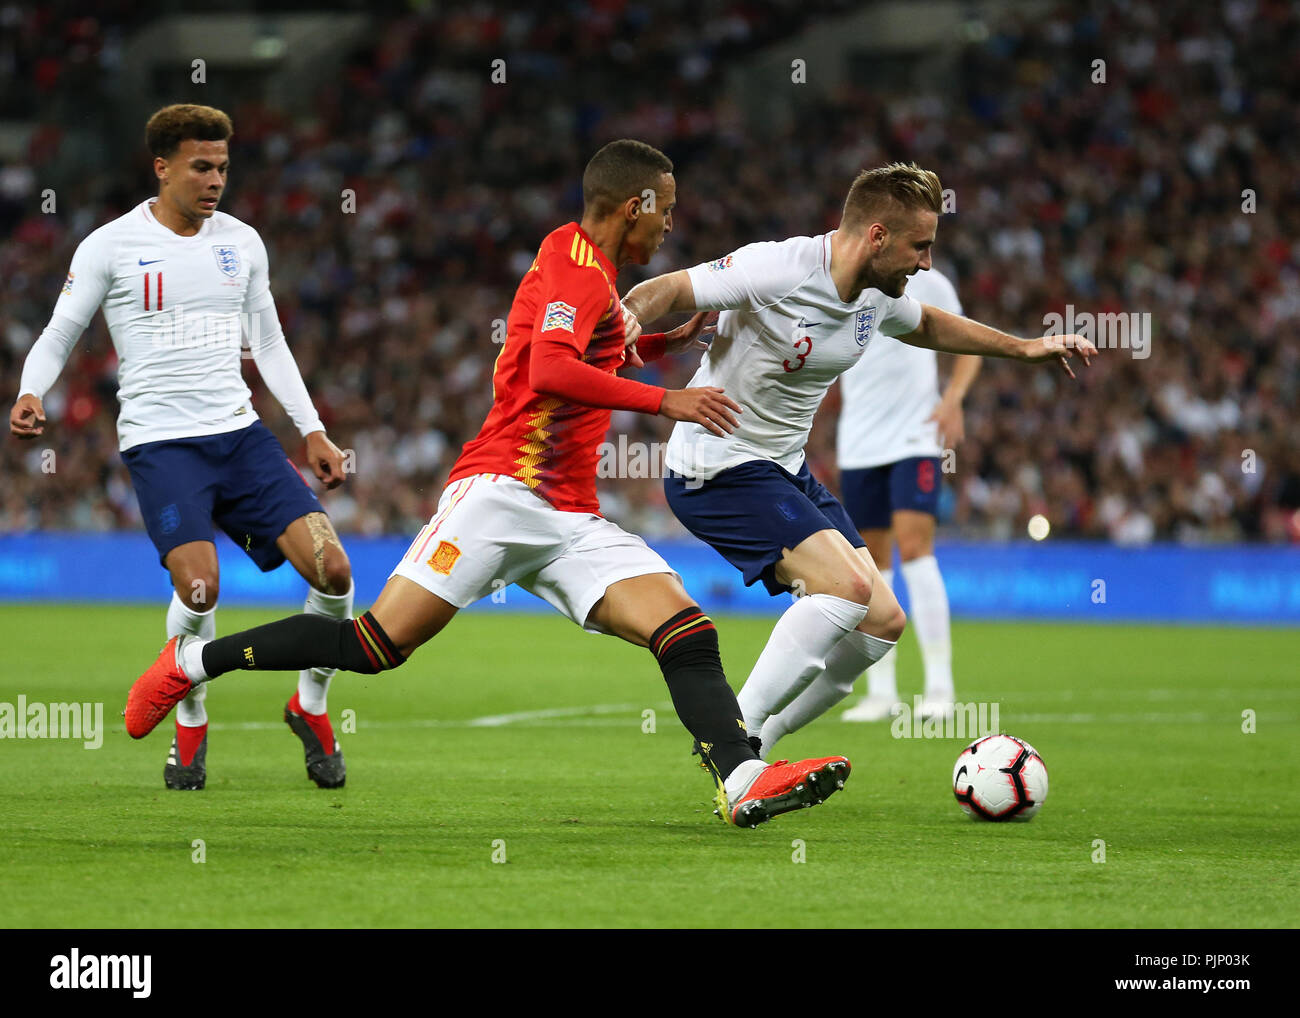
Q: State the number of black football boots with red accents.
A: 2